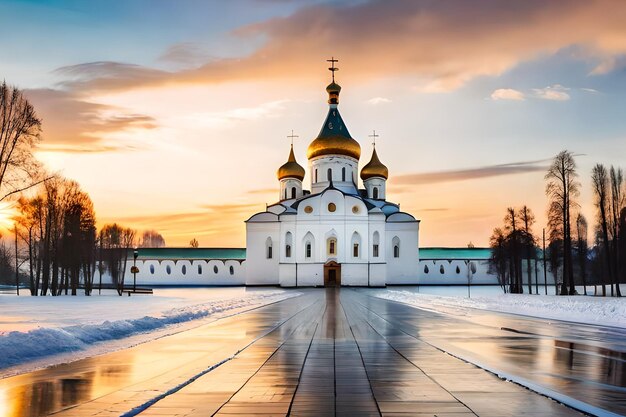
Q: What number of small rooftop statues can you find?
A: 0